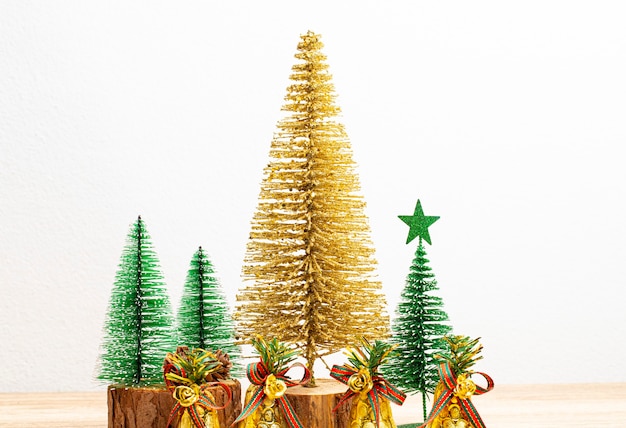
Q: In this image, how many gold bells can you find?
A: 4